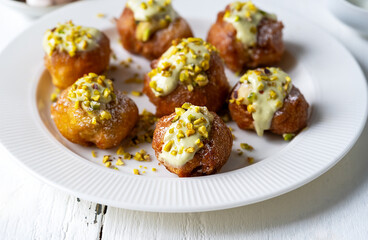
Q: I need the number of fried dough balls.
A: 7